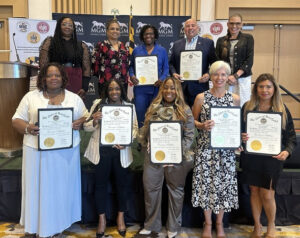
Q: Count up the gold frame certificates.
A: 0